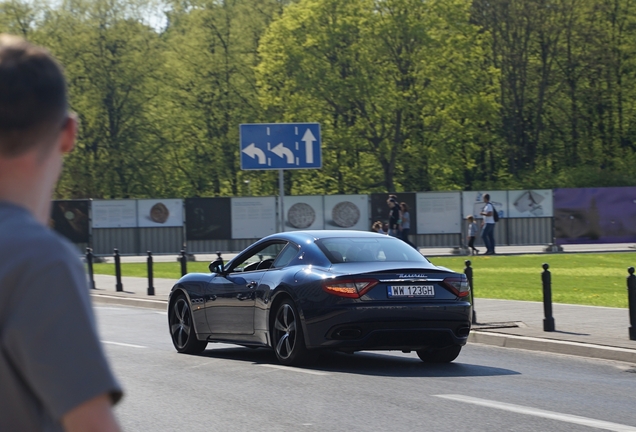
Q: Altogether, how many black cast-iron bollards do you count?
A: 8